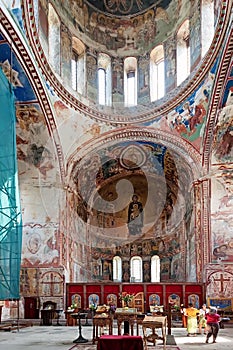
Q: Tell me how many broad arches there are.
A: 3